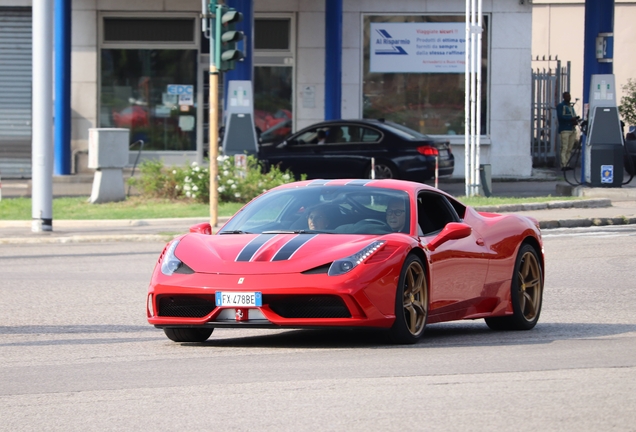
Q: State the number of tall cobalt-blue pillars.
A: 4